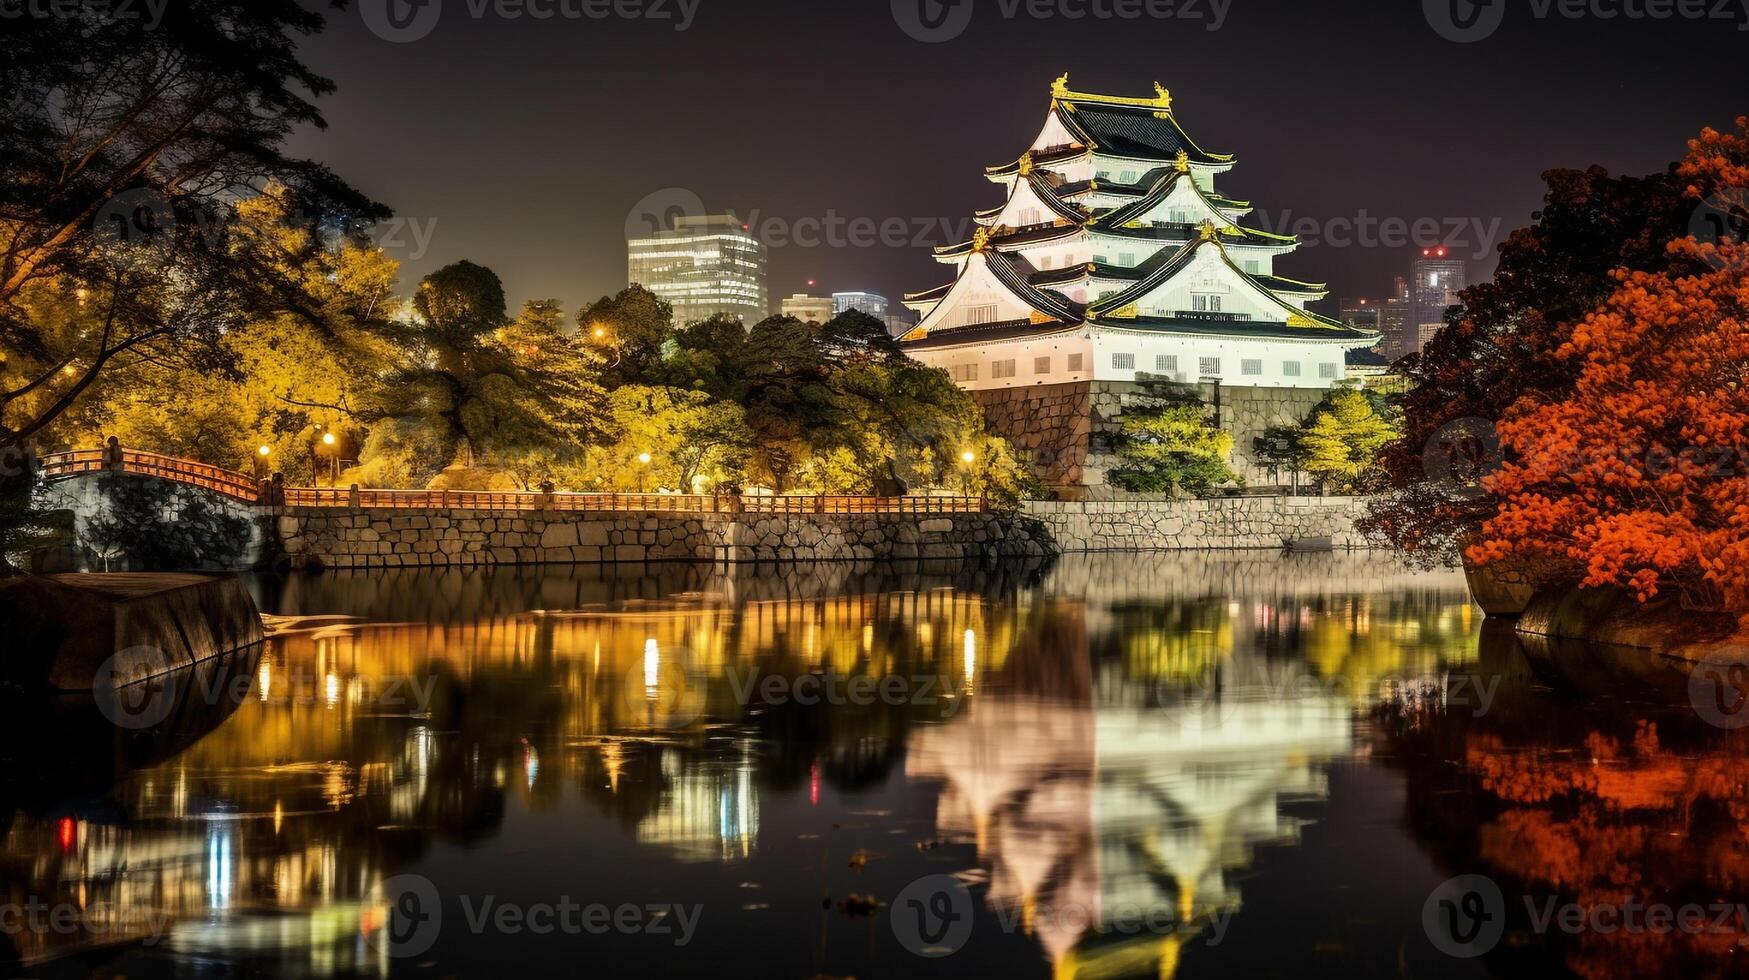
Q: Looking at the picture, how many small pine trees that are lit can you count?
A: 2